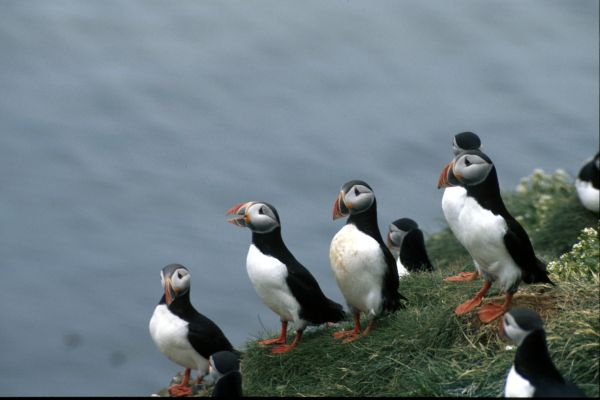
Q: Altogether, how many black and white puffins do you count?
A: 9